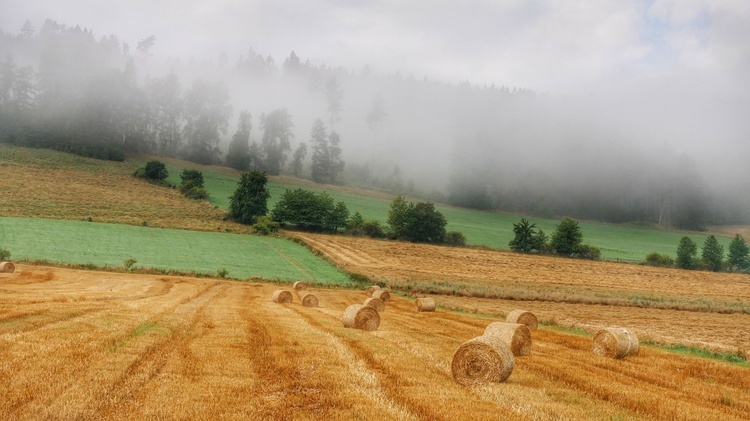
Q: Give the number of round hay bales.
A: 13